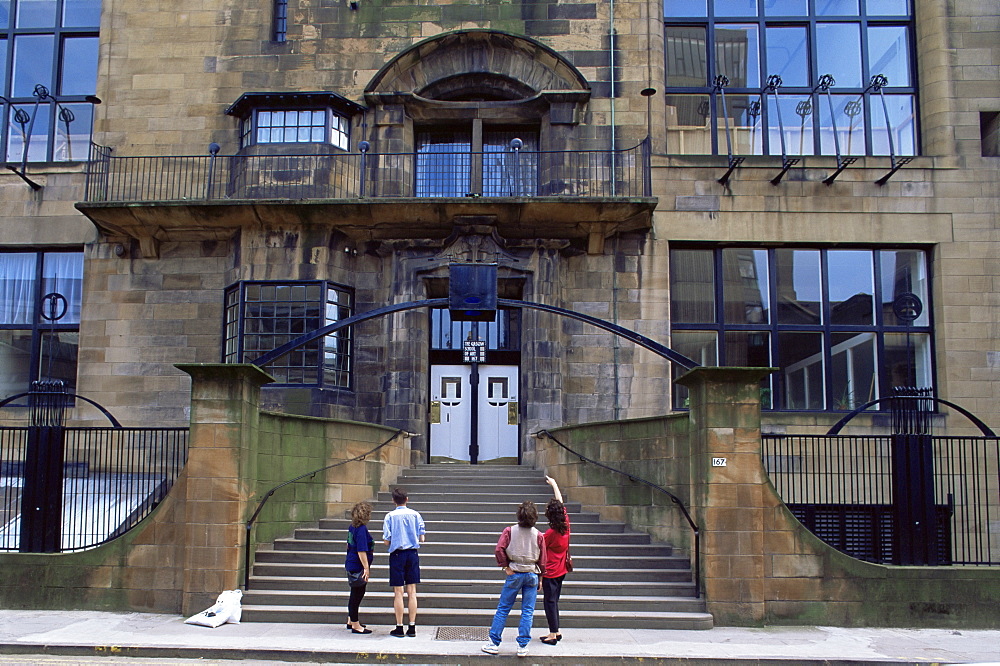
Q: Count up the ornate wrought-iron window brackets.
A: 5